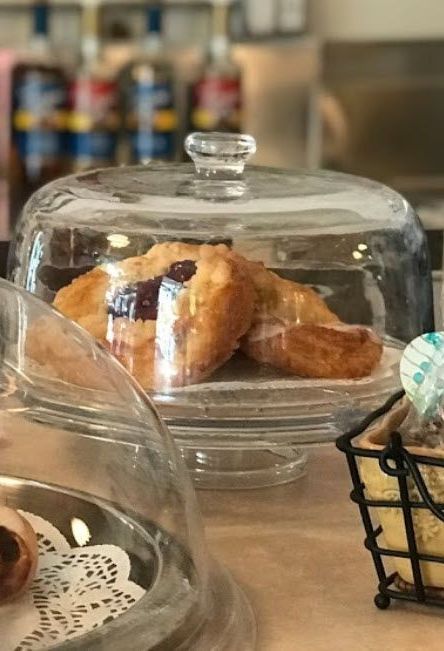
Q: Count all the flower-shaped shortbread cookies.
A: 0